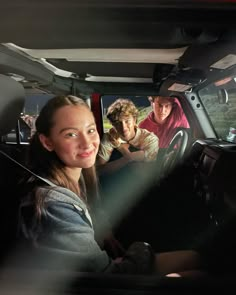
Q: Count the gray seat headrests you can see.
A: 1